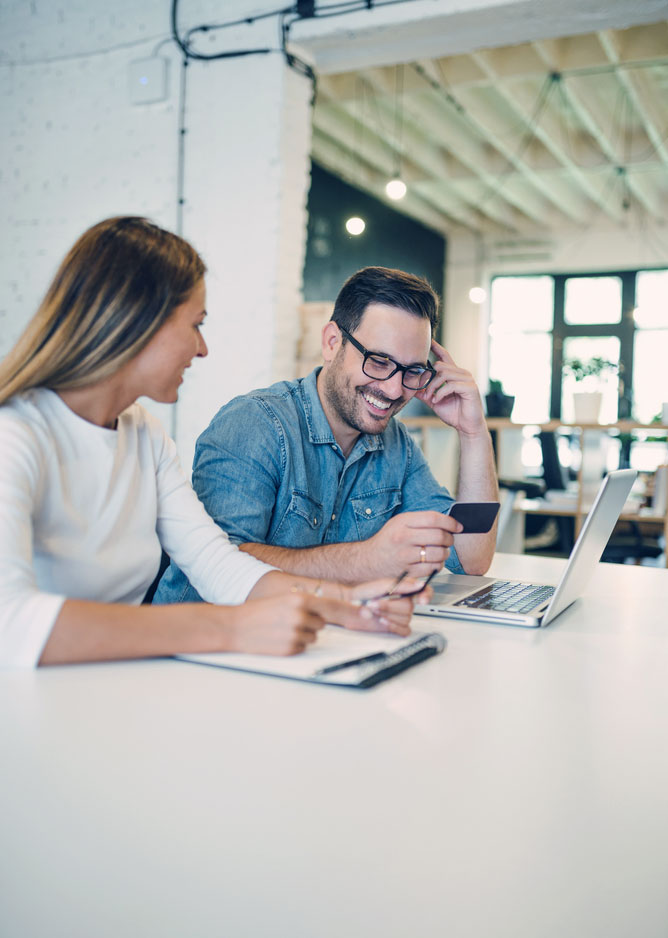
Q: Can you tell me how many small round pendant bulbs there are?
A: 3